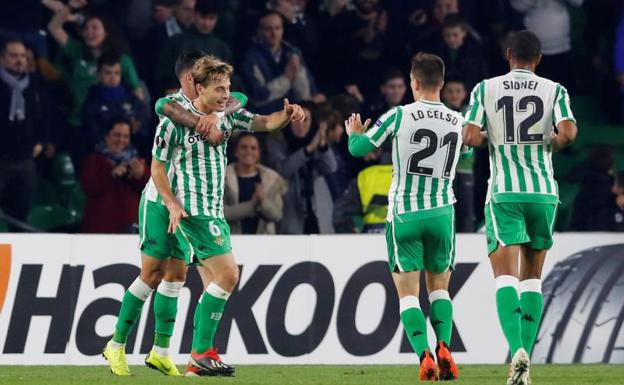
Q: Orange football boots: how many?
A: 2